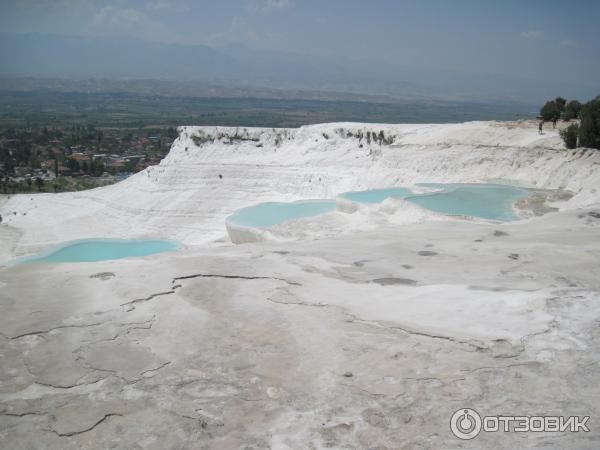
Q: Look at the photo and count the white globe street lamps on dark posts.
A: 0